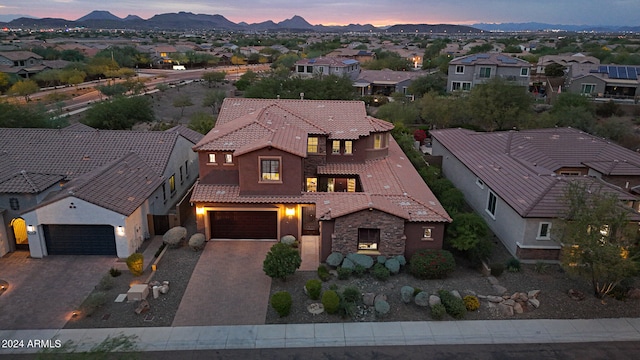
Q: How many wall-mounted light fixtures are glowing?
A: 4